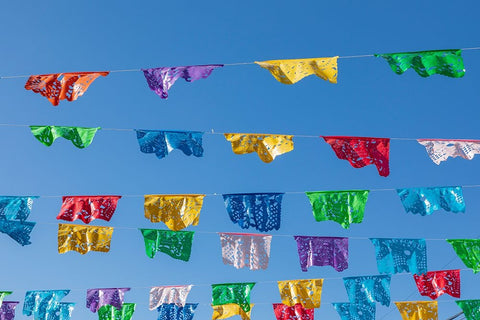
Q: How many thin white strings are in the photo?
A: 6